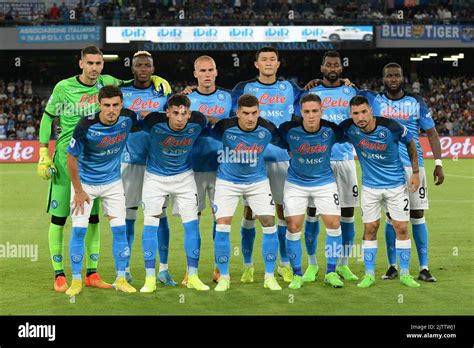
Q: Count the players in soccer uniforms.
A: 11